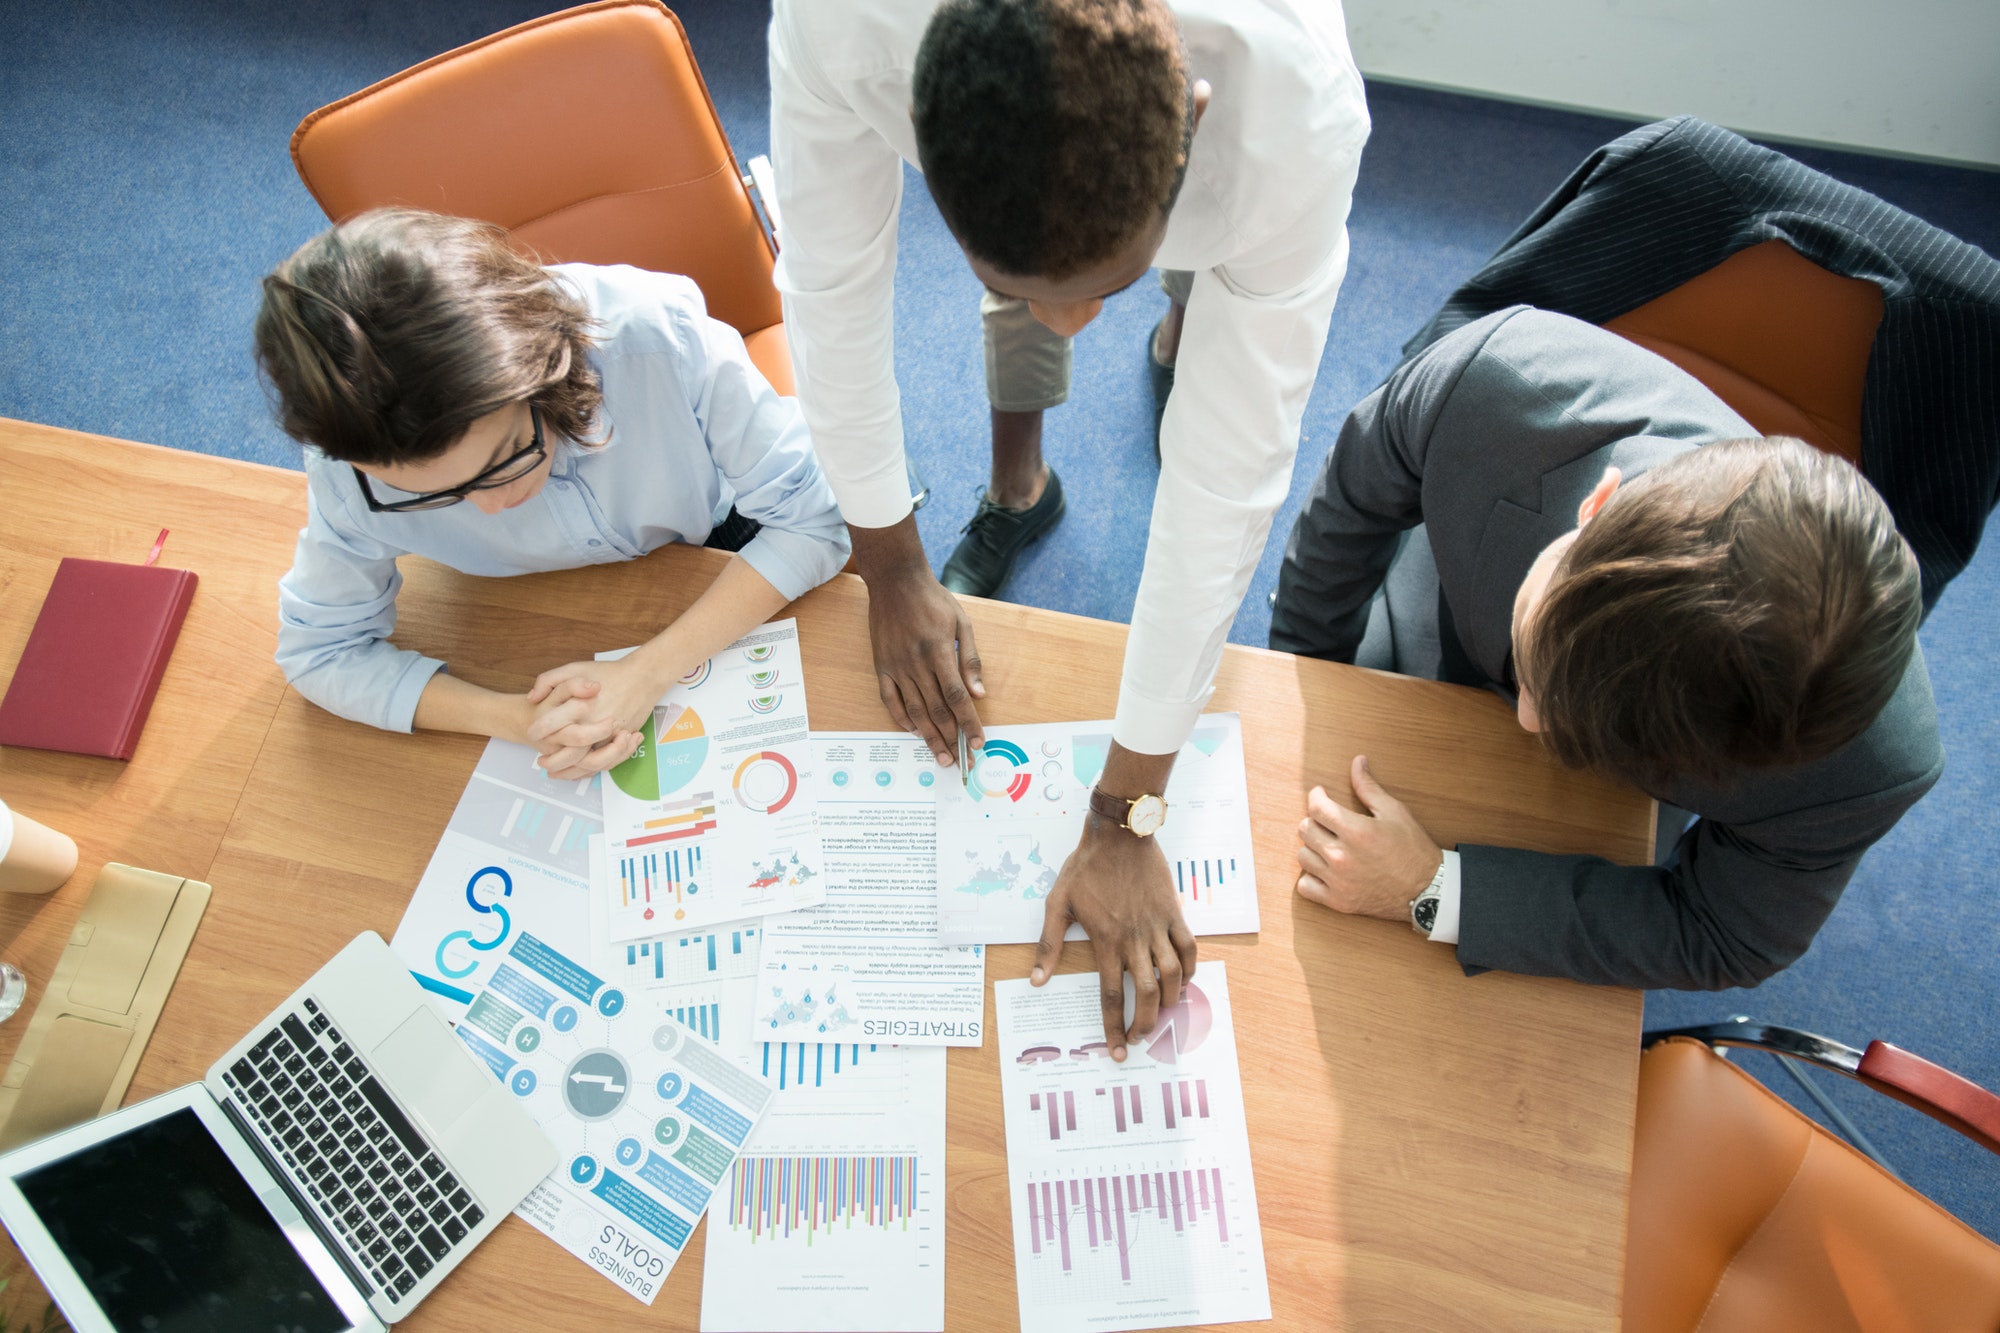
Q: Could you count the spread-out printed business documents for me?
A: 8